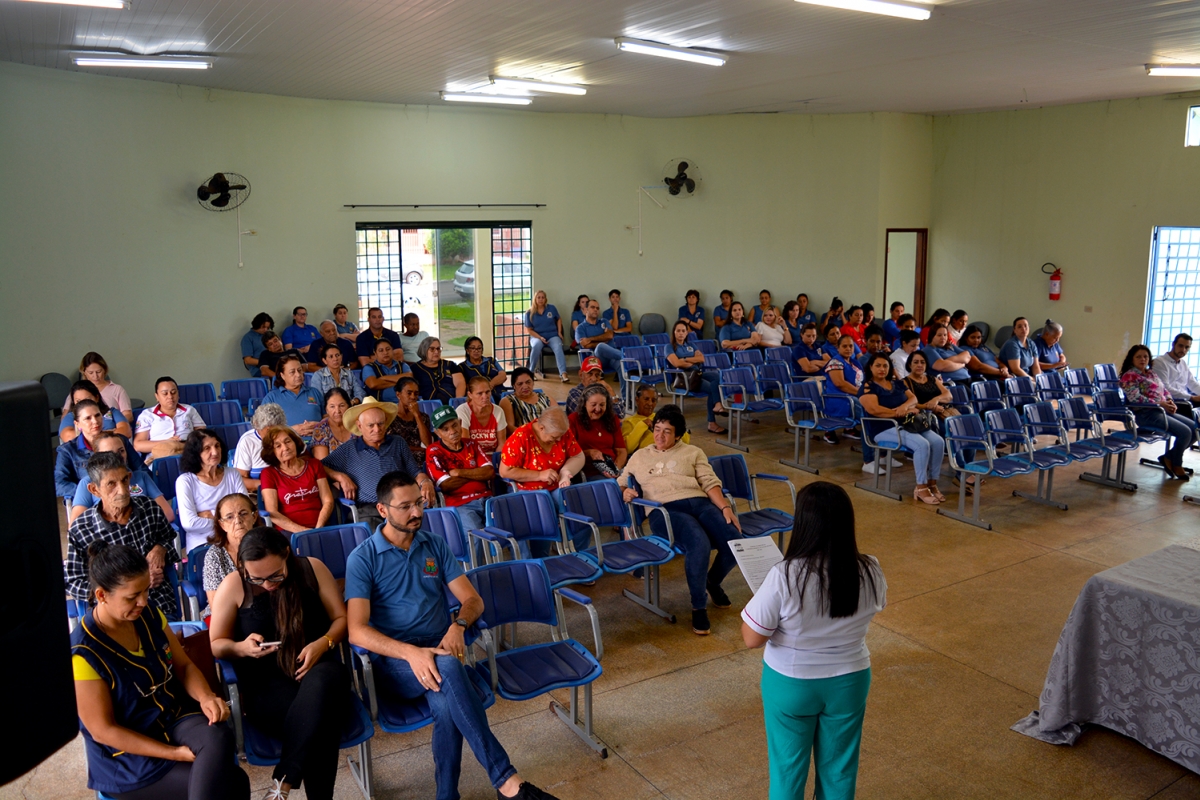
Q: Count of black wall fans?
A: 2